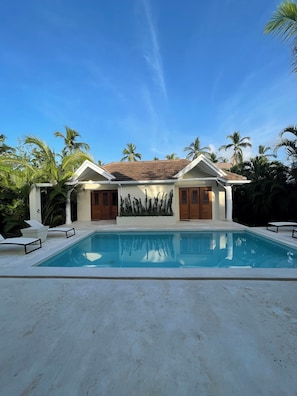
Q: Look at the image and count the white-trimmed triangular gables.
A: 2